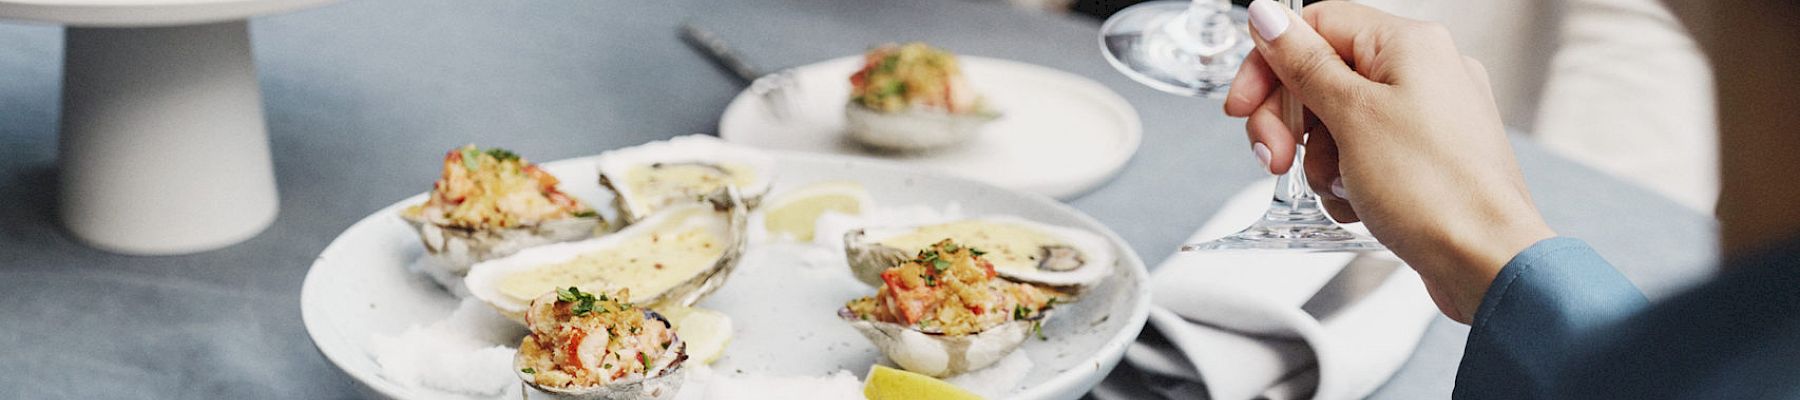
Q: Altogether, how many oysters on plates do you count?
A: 7